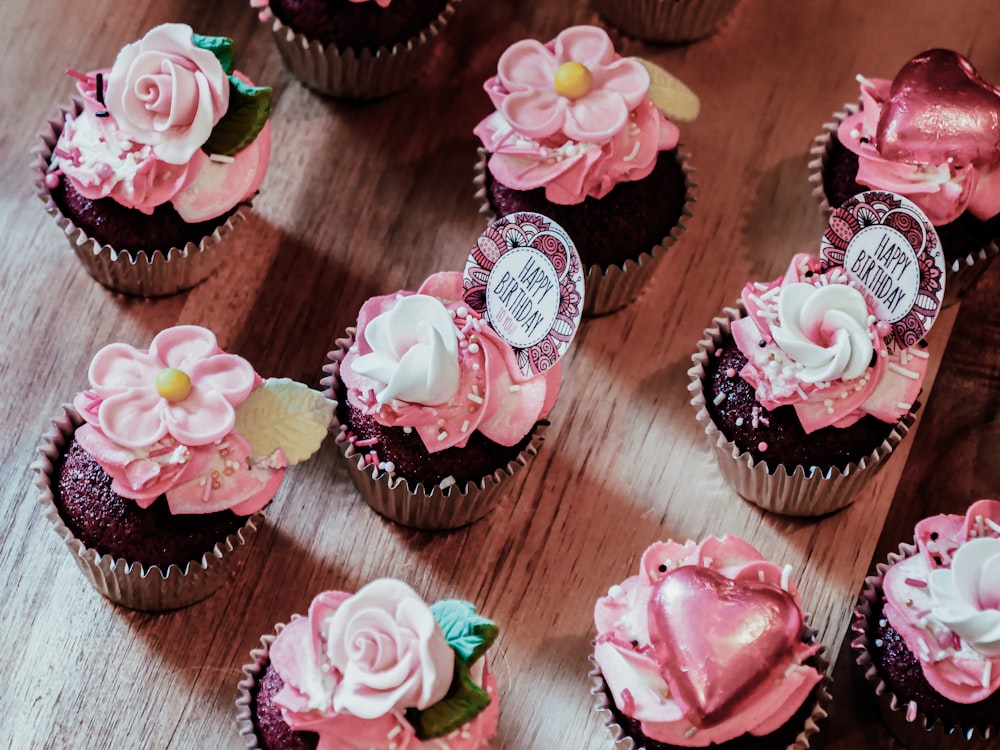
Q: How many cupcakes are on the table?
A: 11